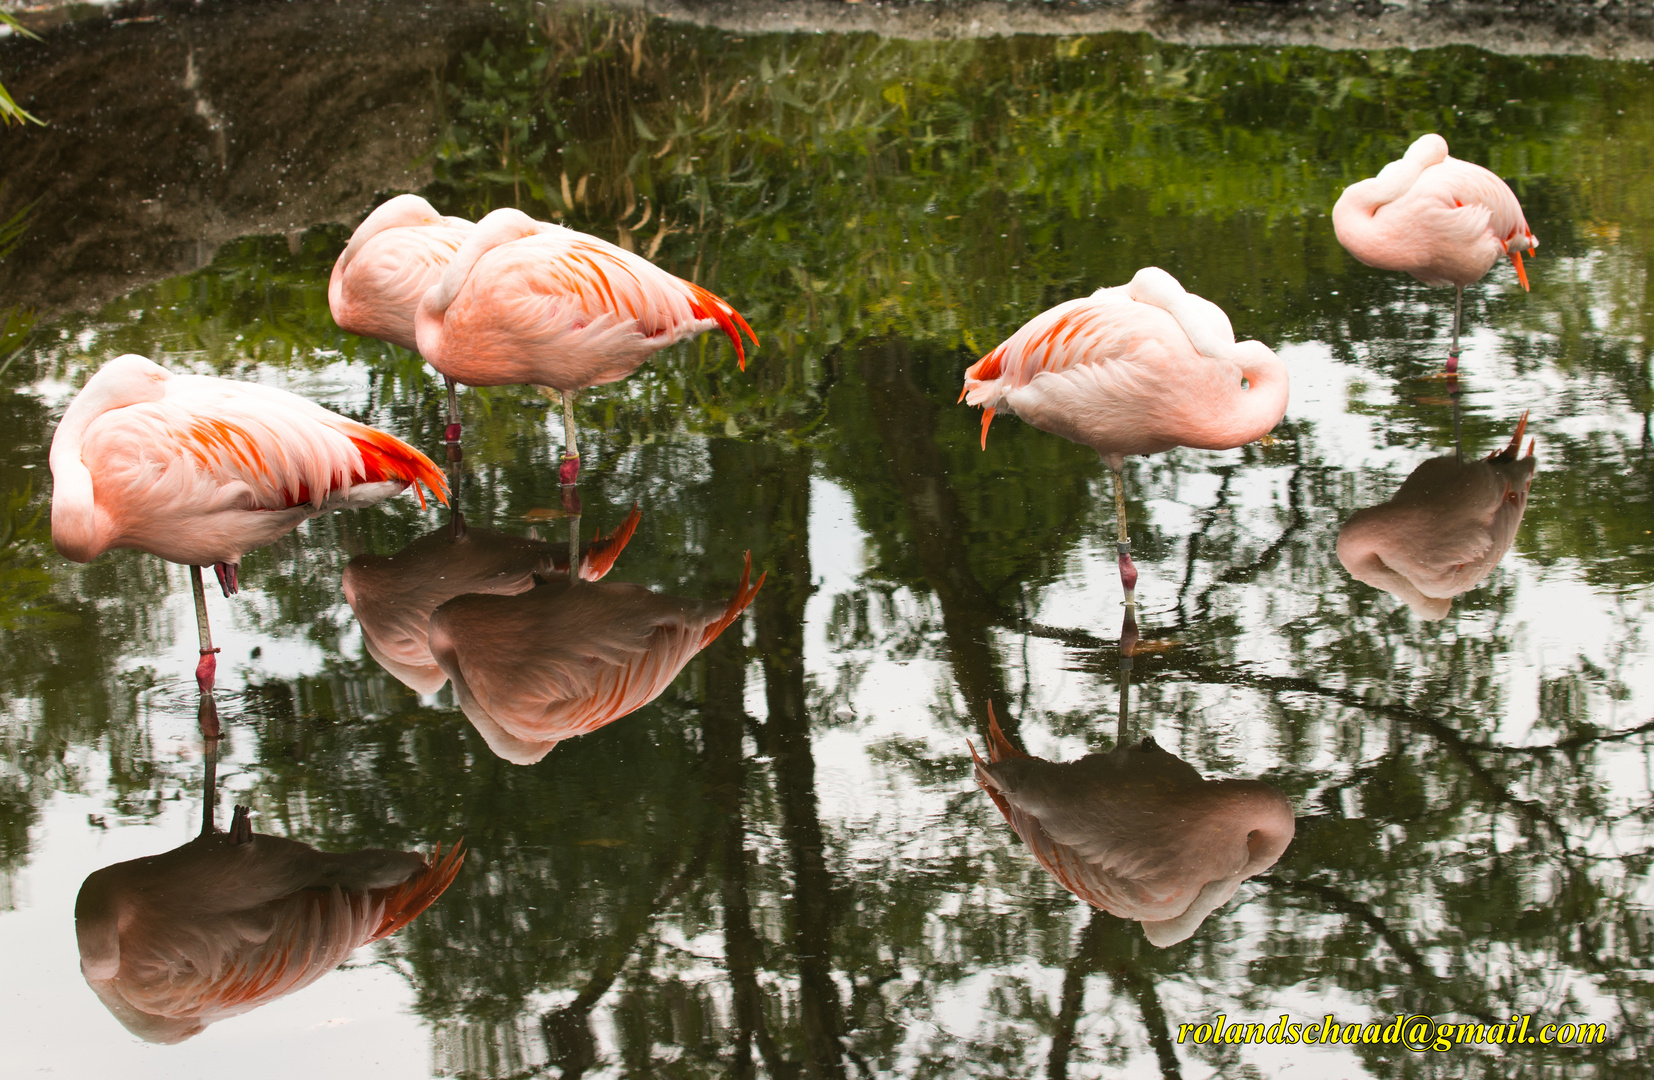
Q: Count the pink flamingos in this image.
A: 5